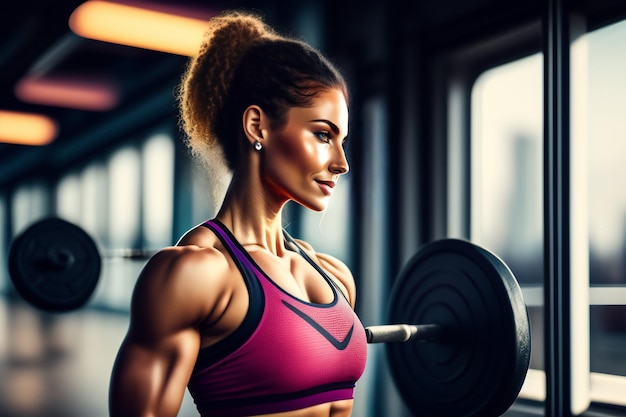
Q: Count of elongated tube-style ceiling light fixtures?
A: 3